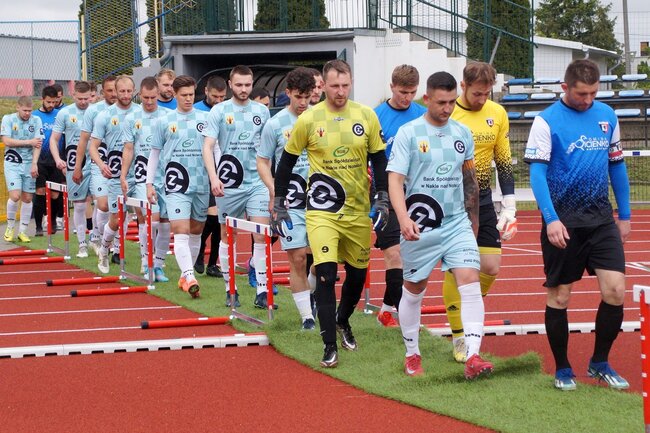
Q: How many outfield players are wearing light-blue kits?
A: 9